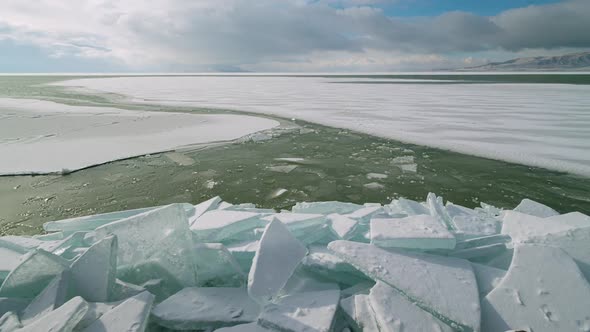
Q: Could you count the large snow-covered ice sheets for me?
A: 2